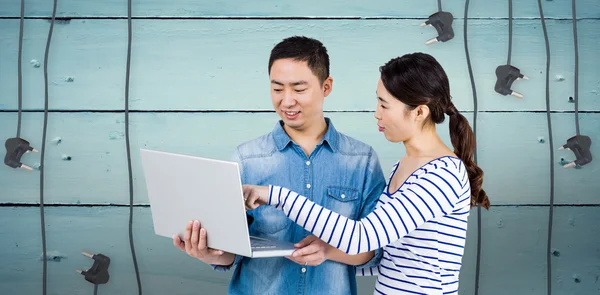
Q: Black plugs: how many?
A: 5